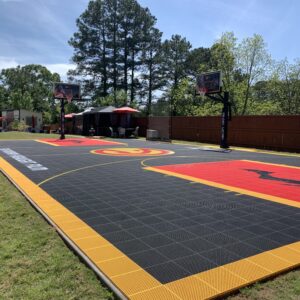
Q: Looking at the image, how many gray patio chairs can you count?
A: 3